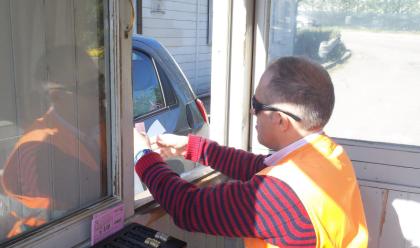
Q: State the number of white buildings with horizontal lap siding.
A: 1